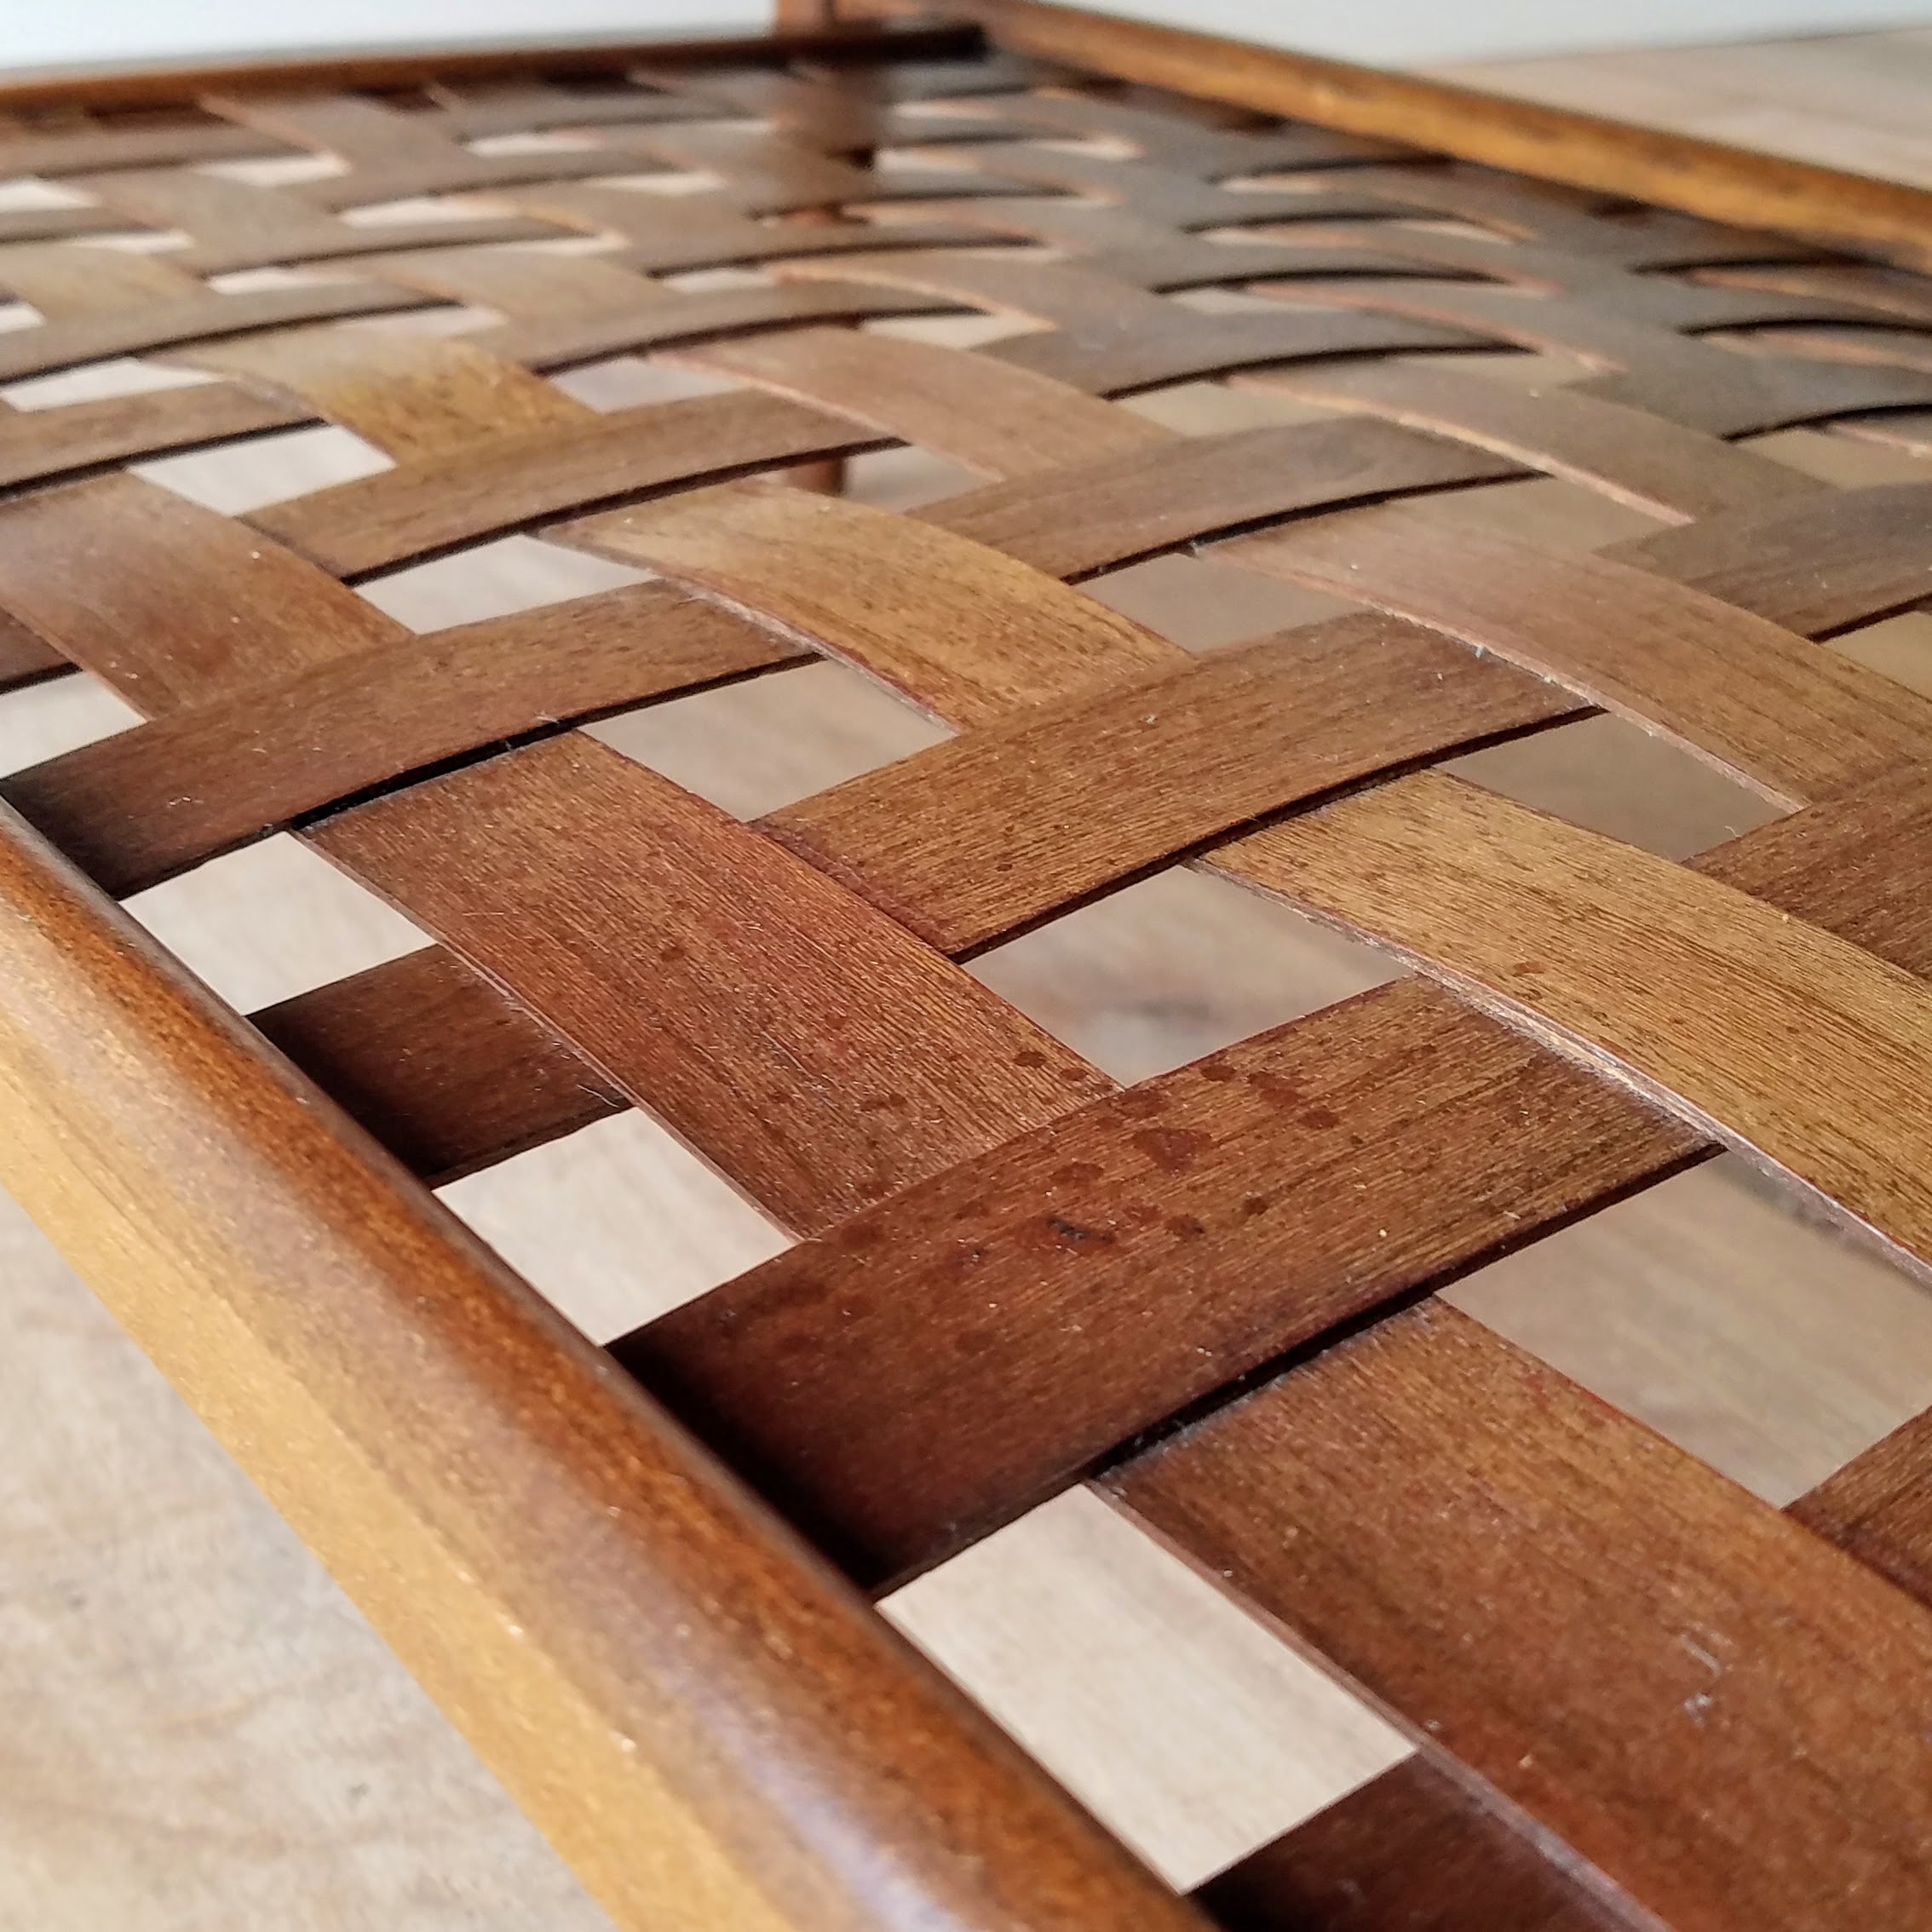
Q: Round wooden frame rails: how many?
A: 3